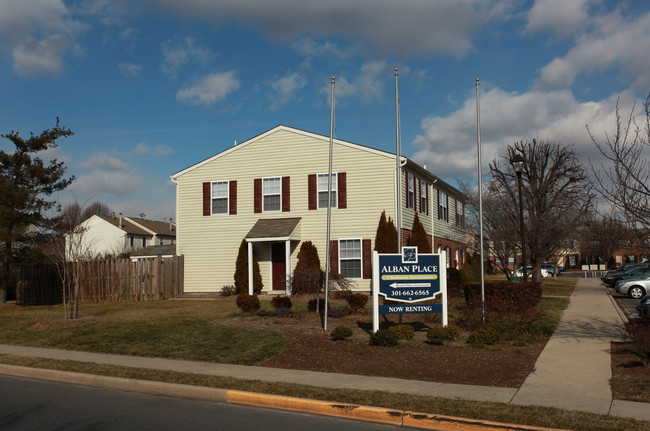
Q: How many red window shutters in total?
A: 14